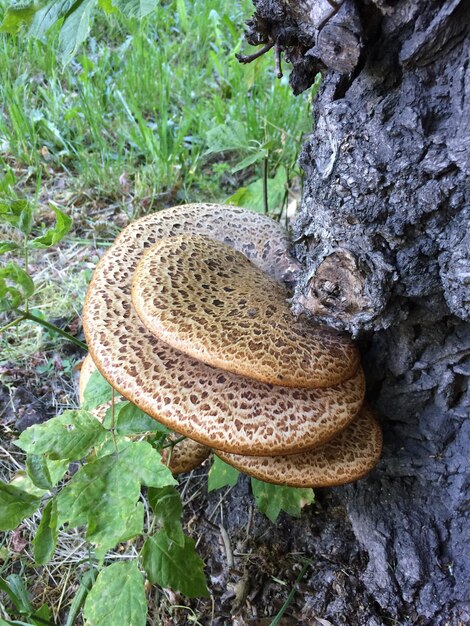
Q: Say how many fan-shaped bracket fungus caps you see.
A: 4